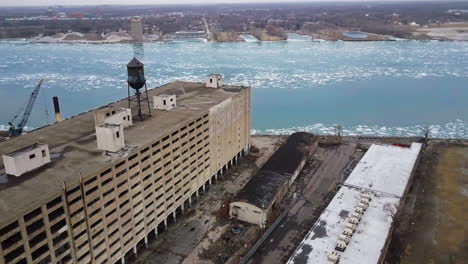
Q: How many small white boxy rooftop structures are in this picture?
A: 5